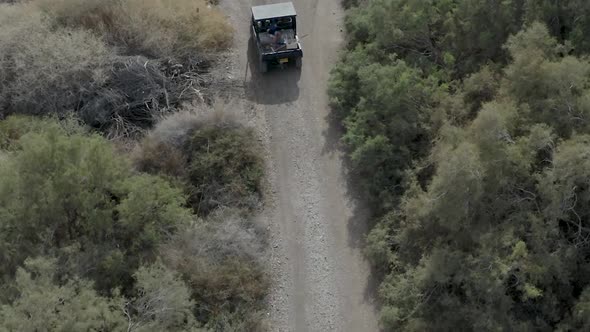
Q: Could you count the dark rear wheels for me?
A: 2